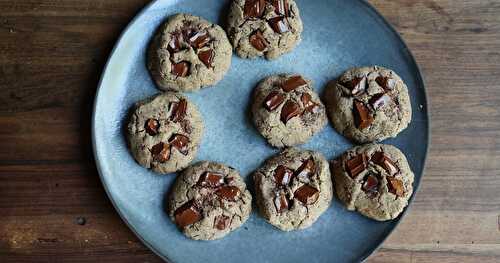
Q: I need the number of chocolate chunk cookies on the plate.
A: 8